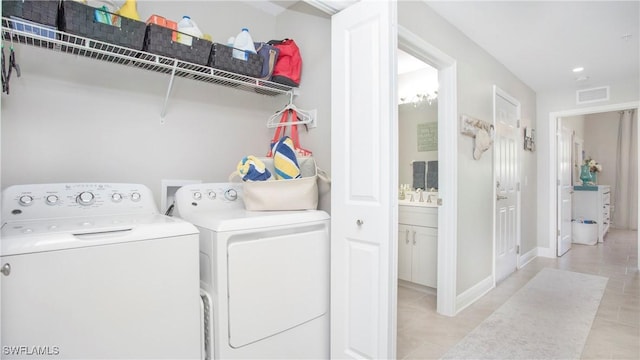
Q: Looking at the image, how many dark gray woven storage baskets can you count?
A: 4